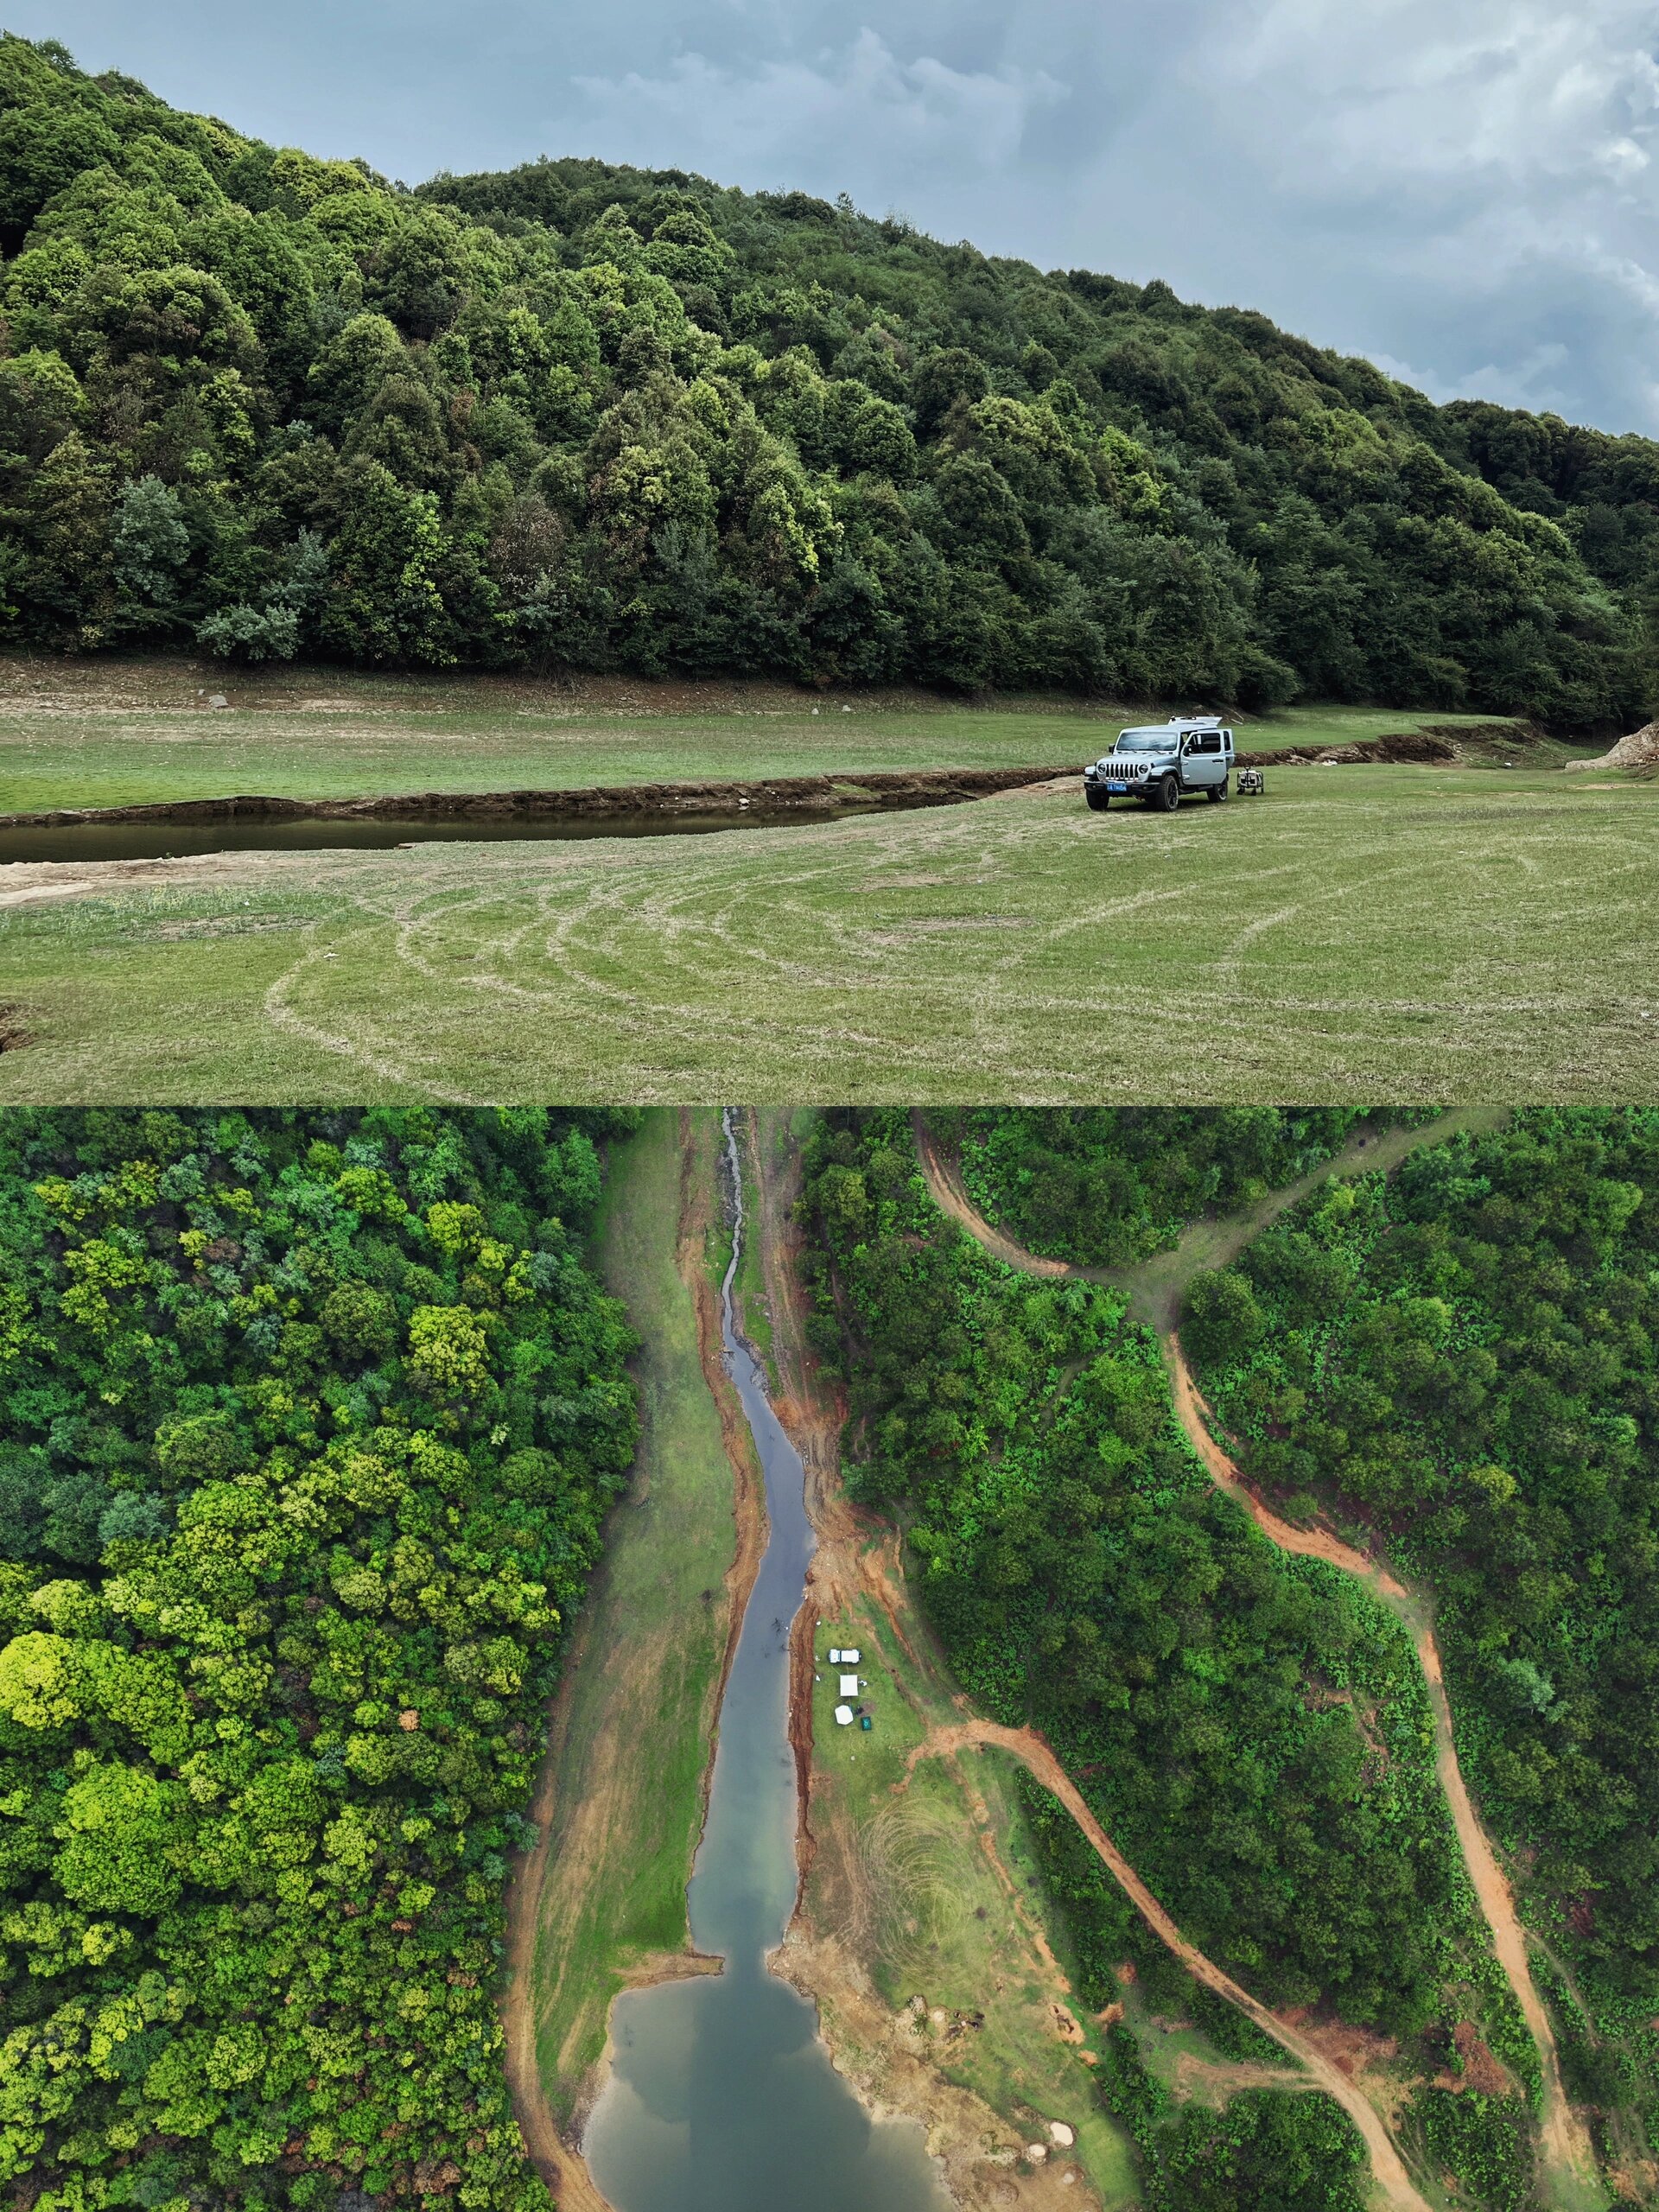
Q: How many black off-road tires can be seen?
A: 3